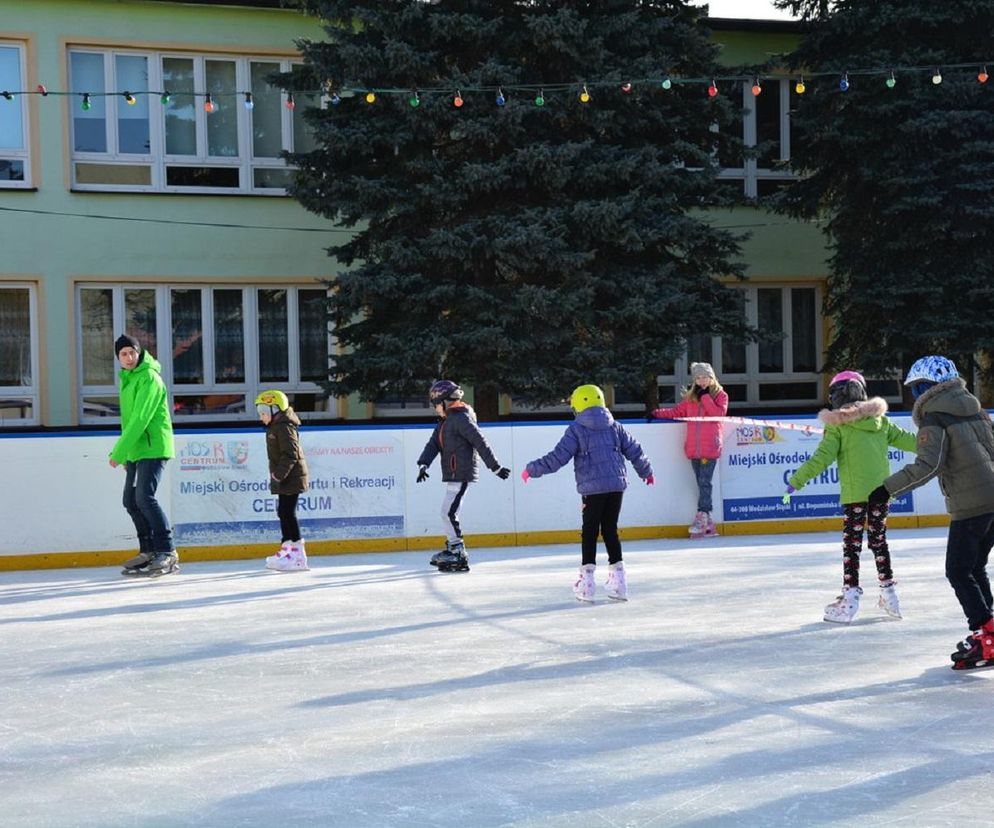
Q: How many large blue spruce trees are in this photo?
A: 2